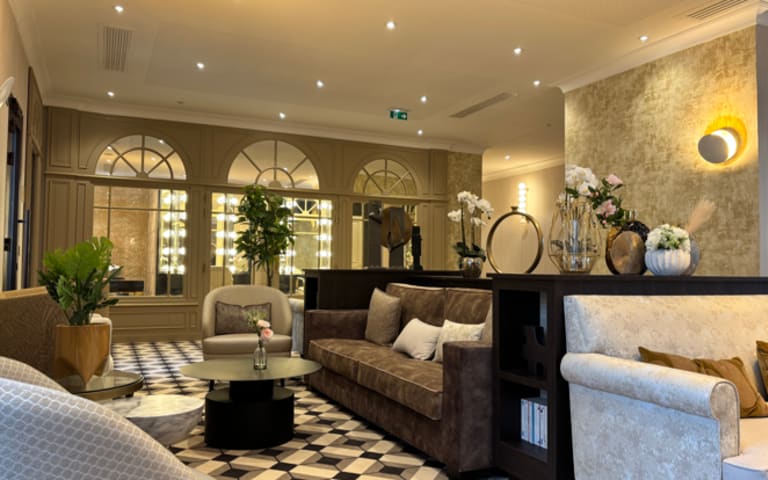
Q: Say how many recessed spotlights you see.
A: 12